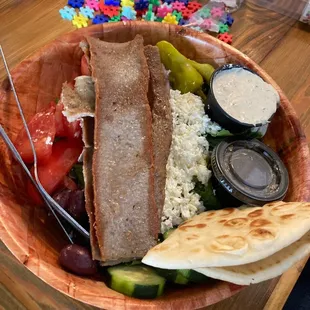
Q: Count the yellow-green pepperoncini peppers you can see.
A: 2